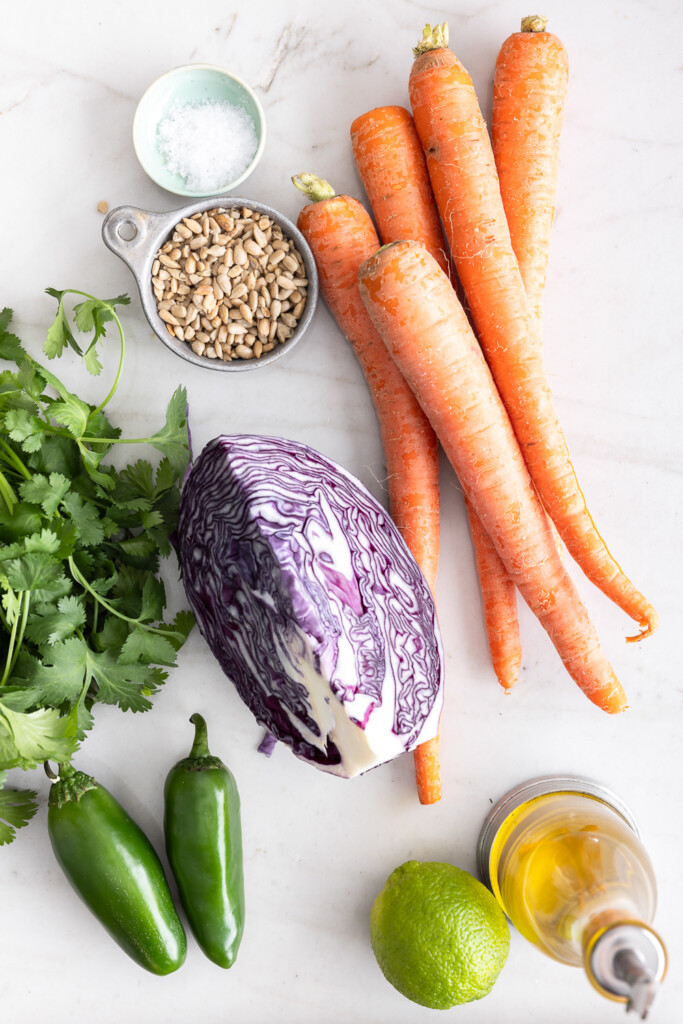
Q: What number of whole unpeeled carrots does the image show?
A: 5